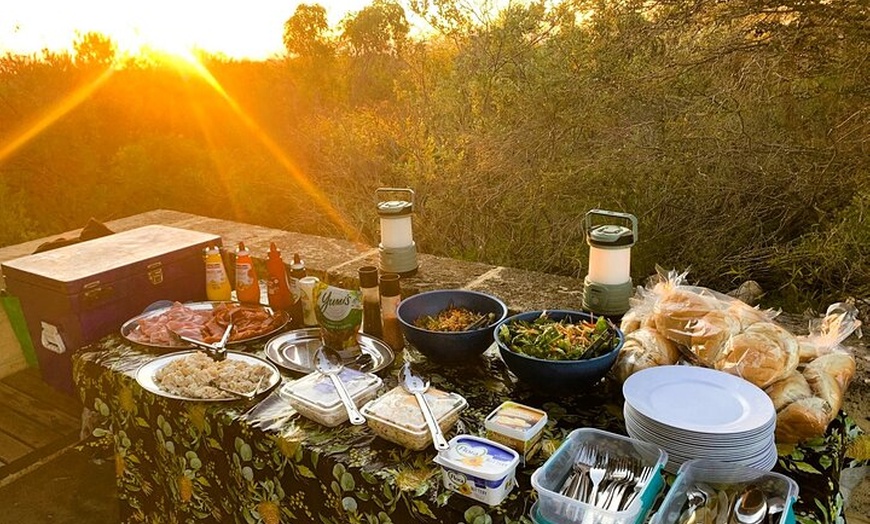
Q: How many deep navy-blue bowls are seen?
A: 2